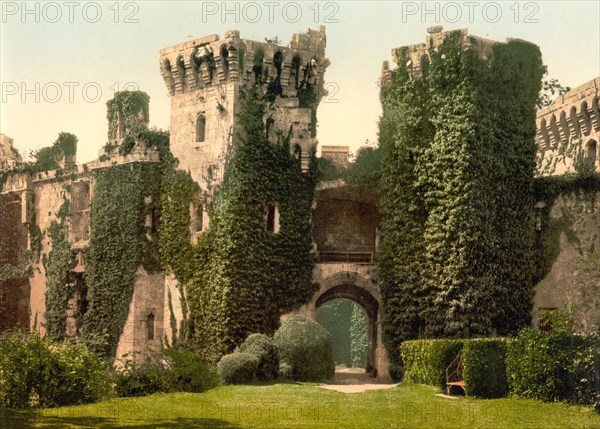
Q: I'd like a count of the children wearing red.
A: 0